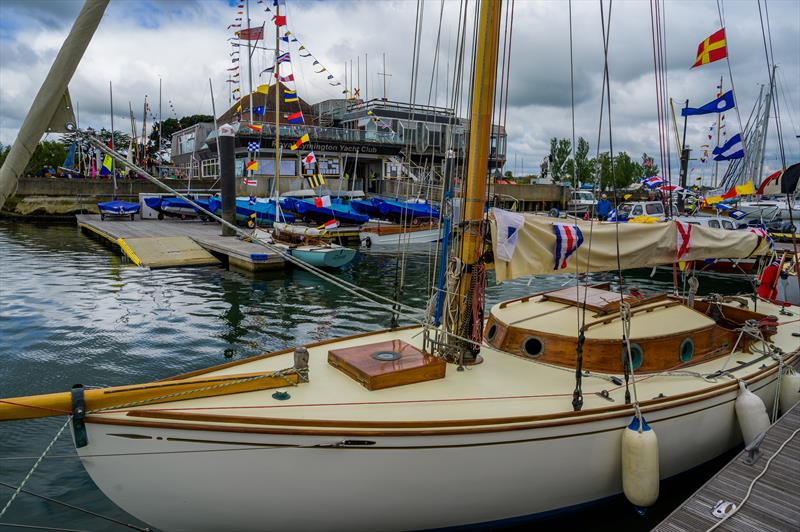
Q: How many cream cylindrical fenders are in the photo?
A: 3